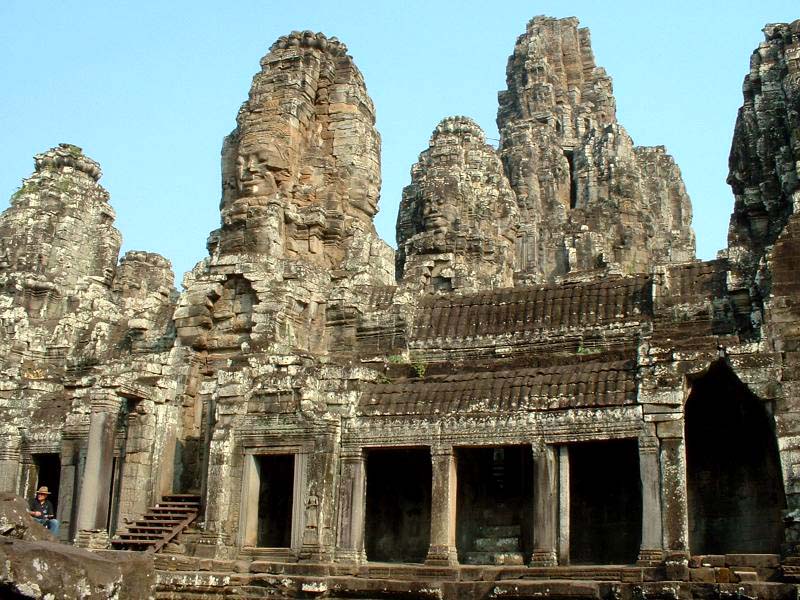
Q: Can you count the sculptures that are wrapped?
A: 0